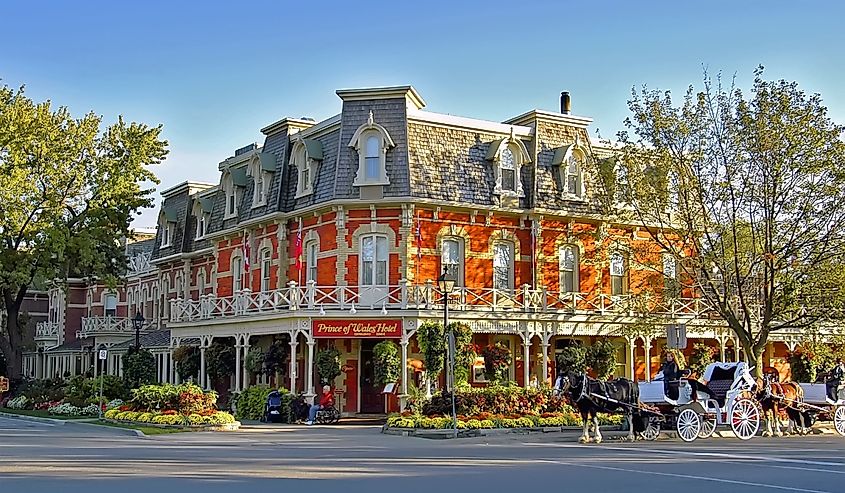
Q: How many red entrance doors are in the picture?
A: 1